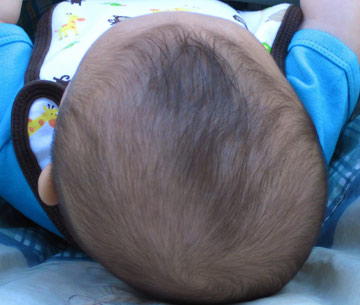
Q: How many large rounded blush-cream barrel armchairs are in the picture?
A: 0